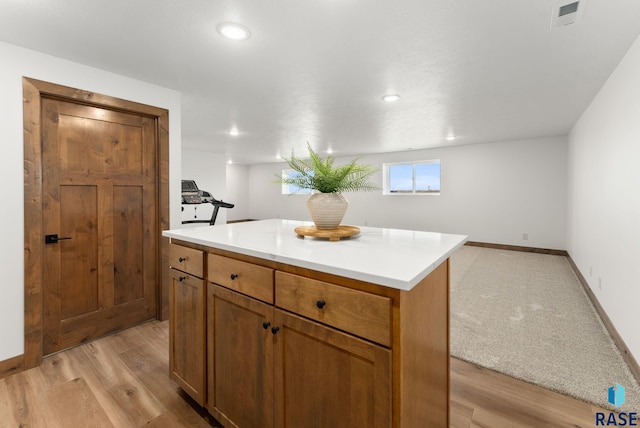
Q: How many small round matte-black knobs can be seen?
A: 6